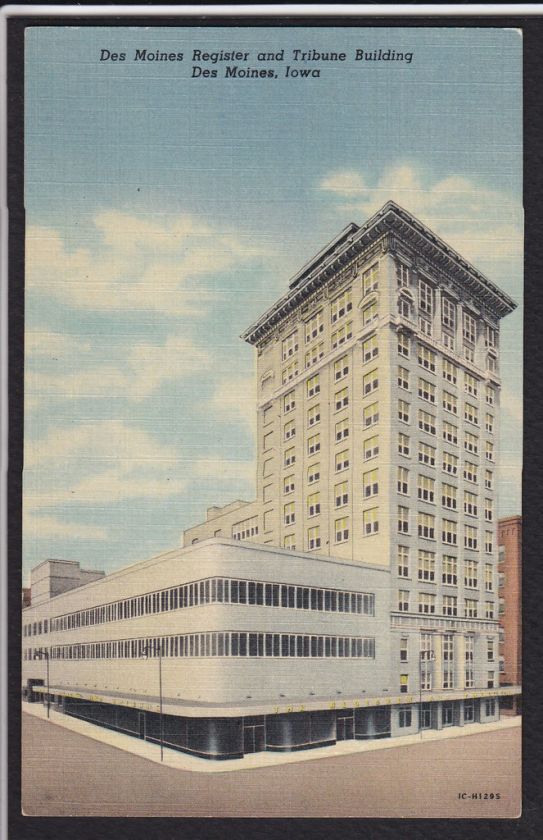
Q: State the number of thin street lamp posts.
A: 3